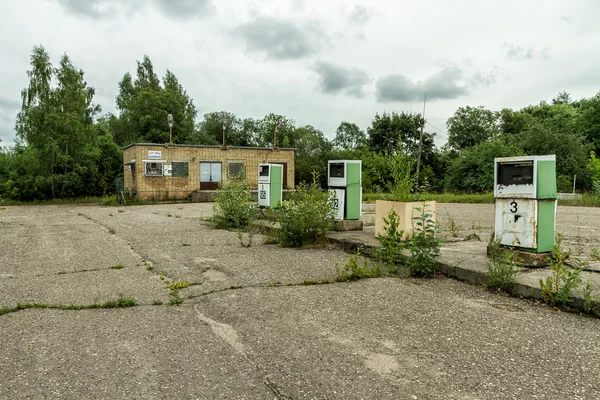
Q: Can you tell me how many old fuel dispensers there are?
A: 3